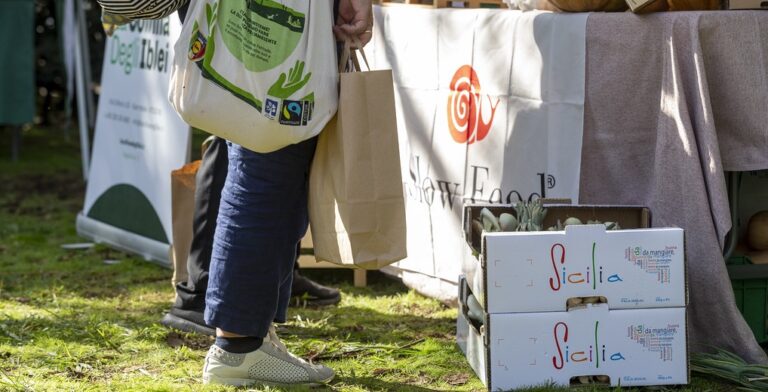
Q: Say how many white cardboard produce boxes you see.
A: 2